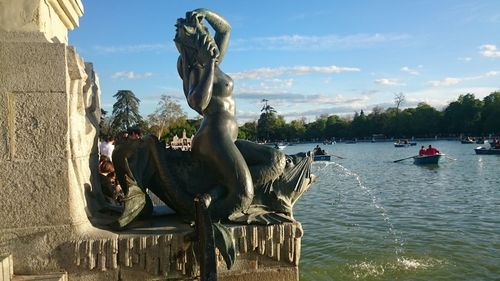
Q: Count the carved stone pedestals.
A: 1